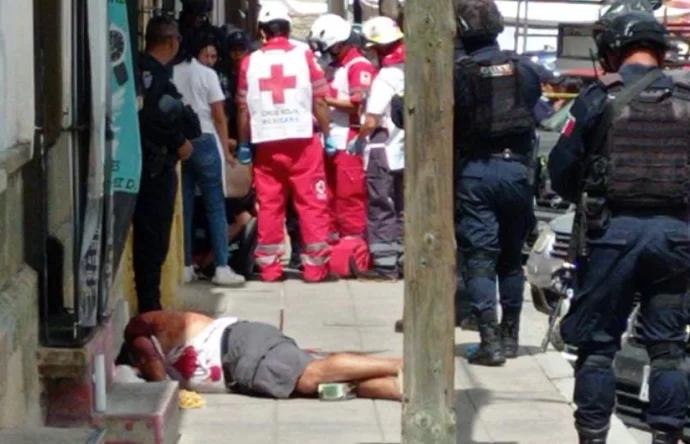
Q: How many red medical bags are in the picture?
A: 1